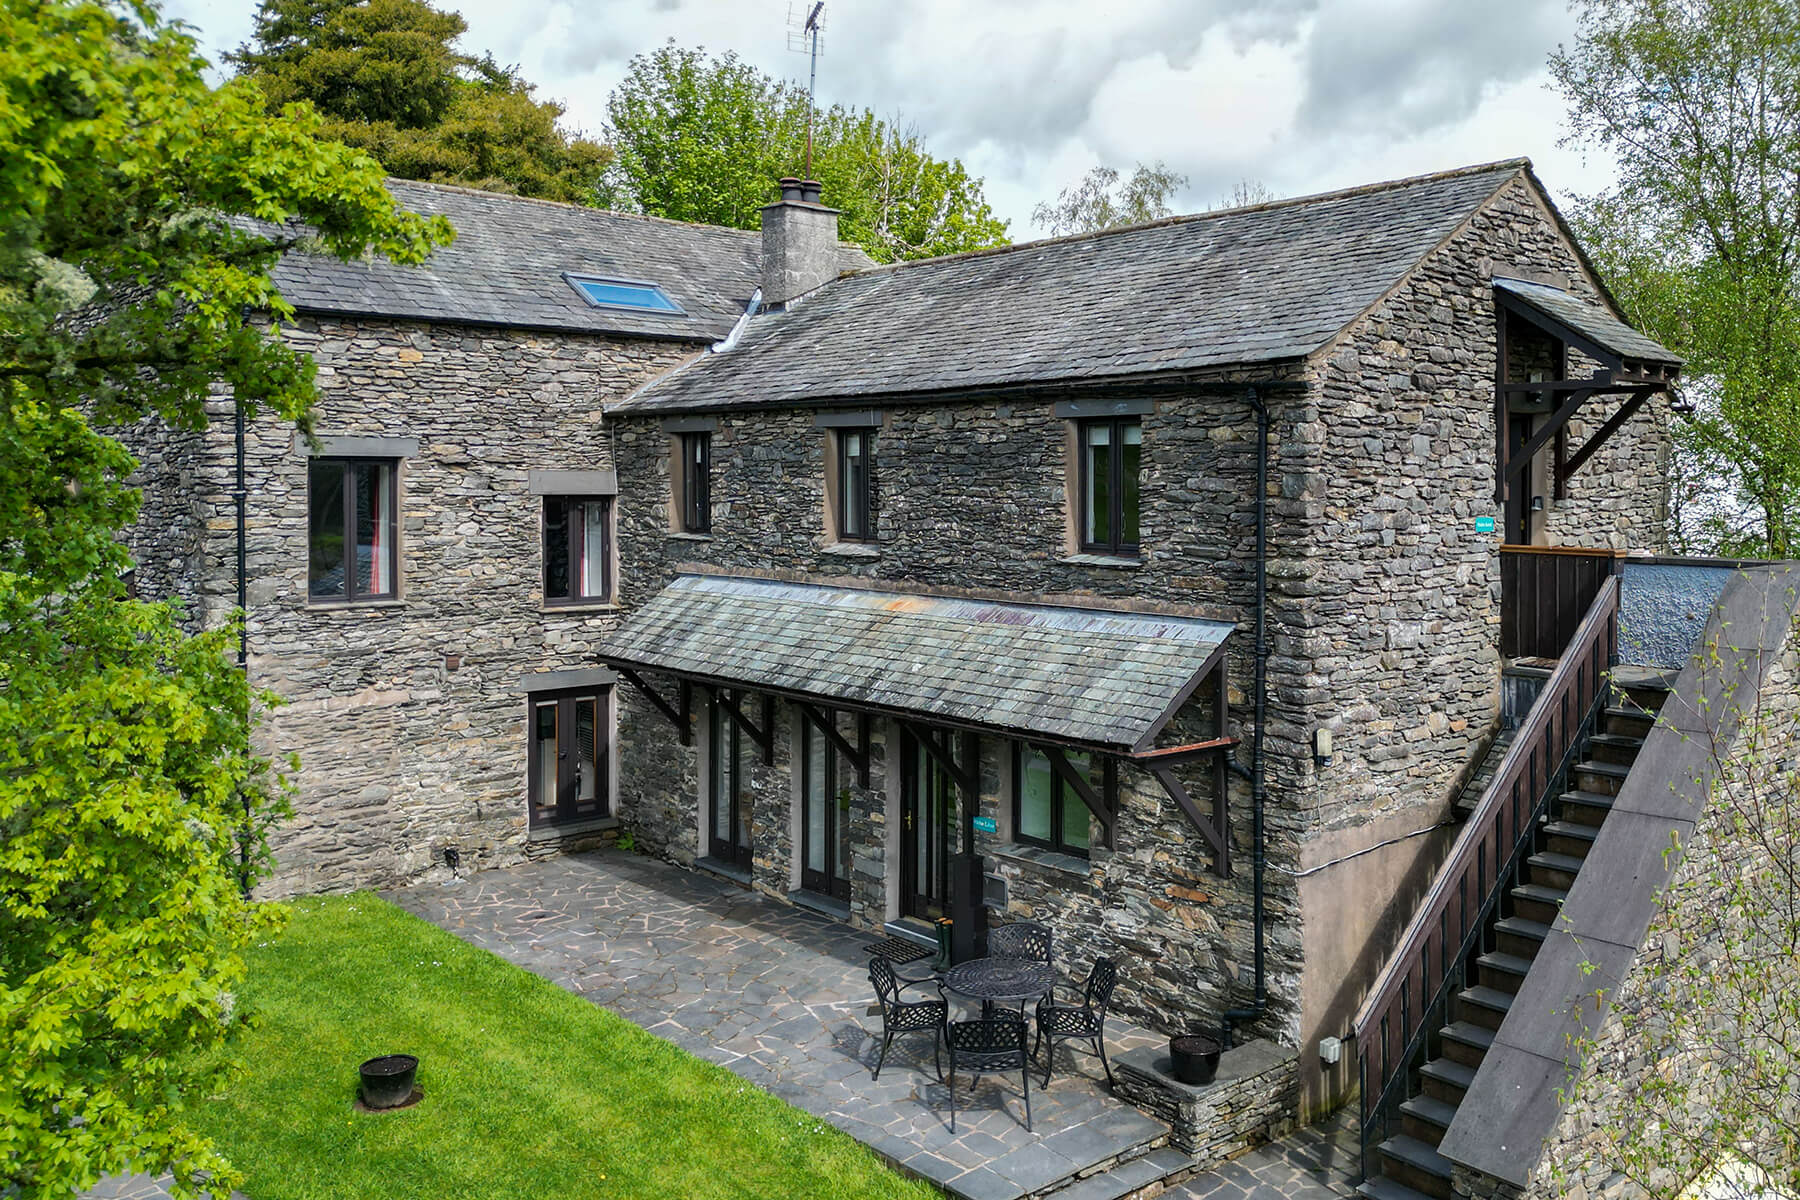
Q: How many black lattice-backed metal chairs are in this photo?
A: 4